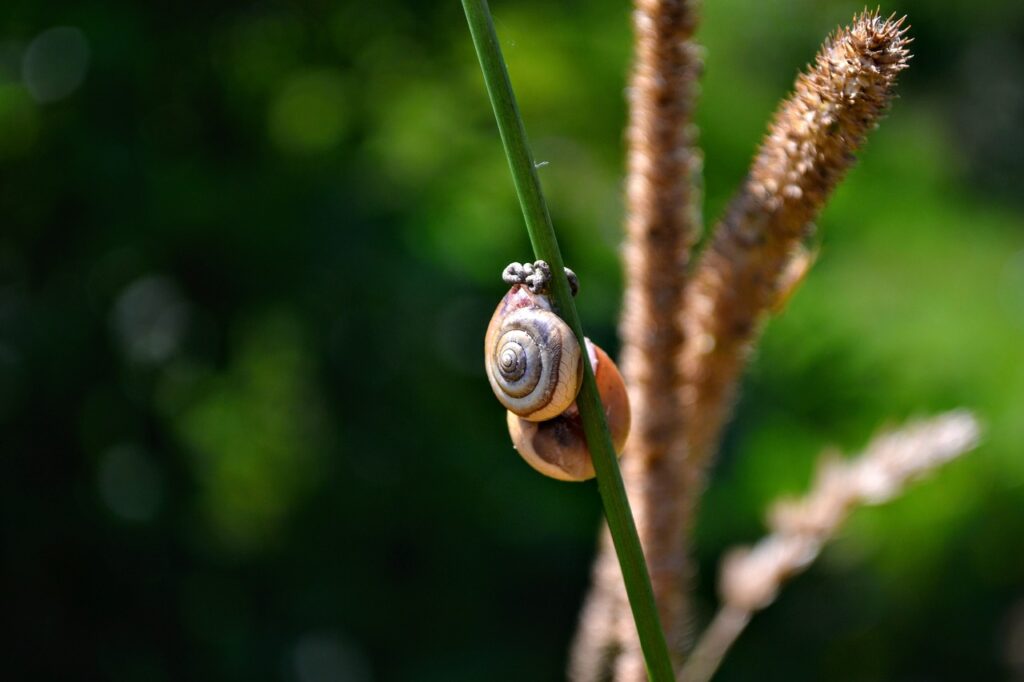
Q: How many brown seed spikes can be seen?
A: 3